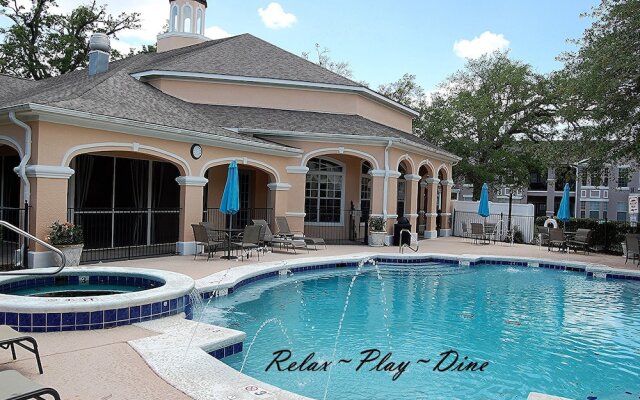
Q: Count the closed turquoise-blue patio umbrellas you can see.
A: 3